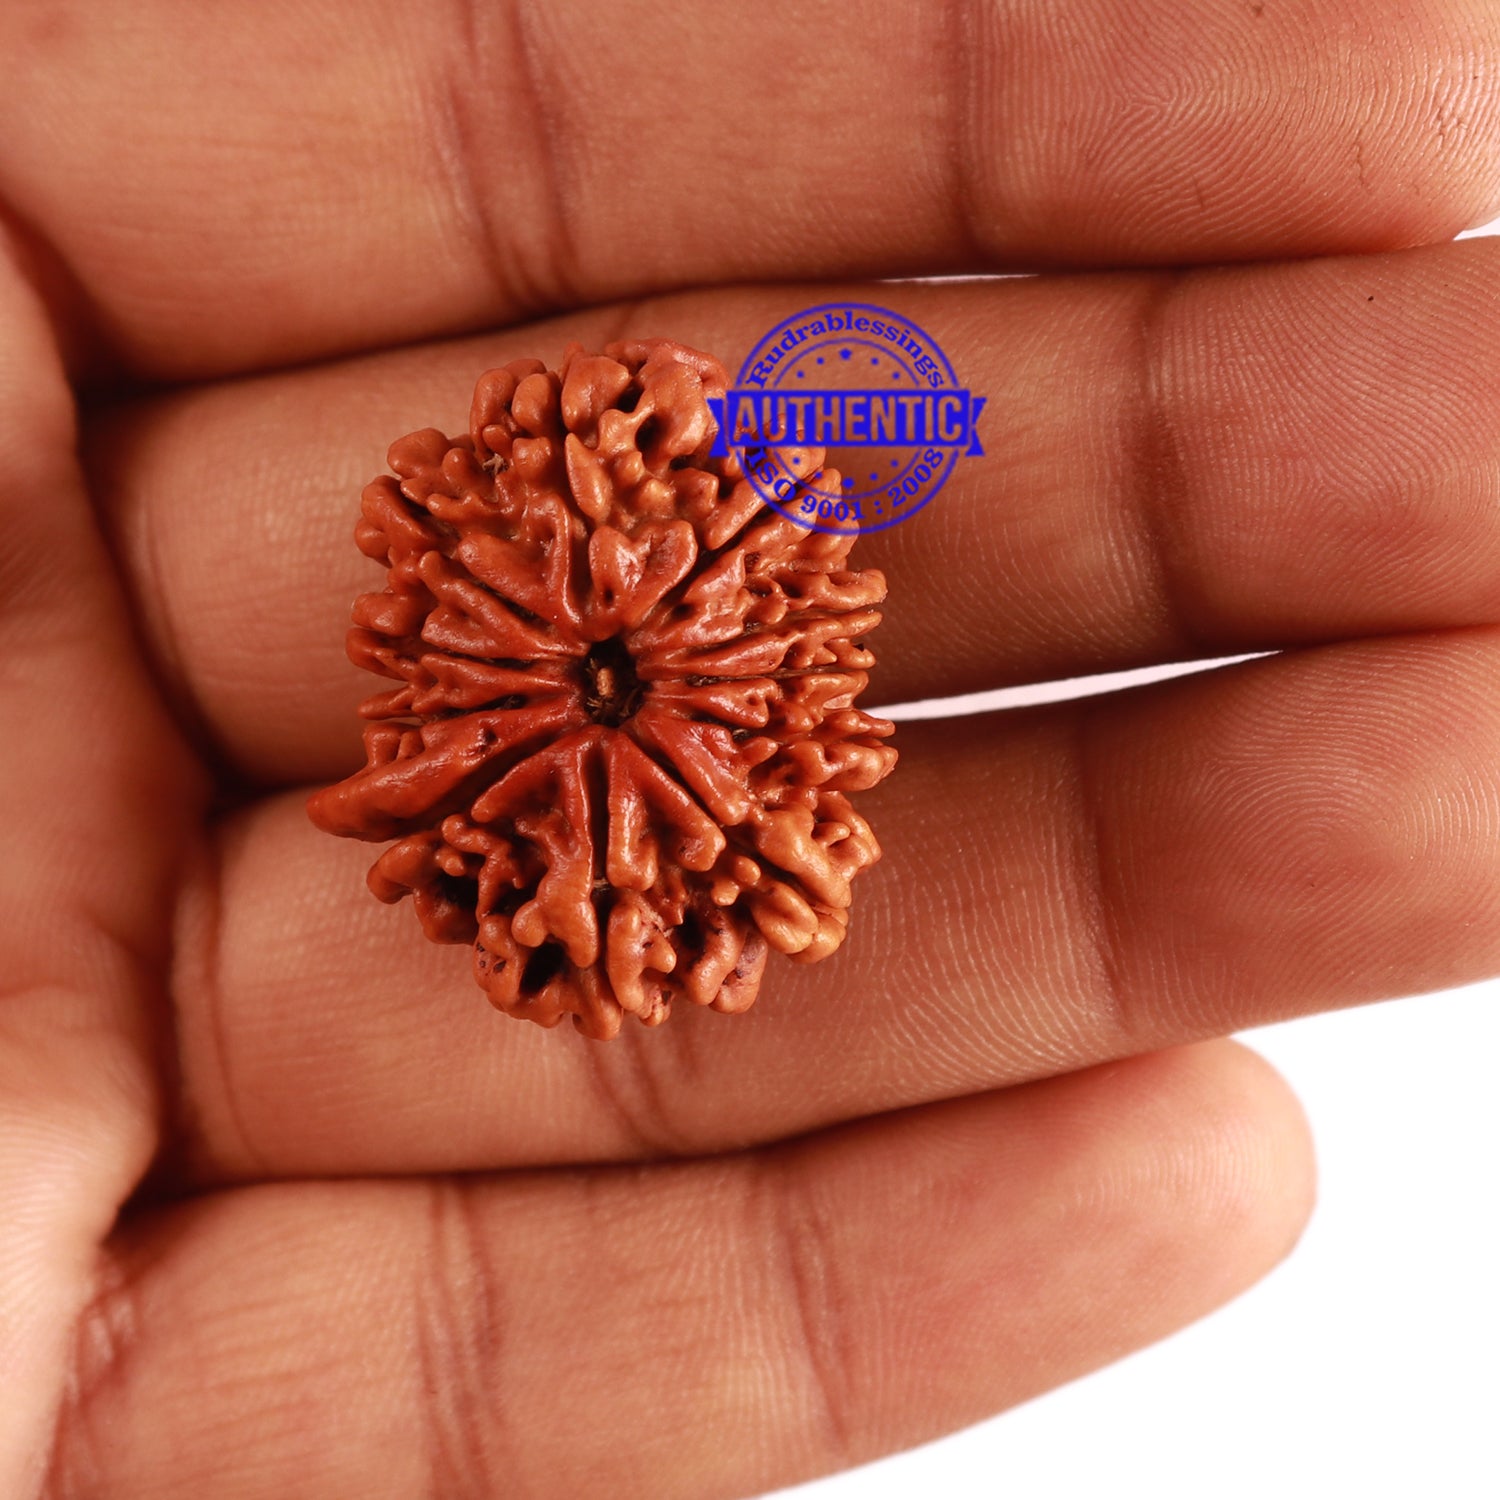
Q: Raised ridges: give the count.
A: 11